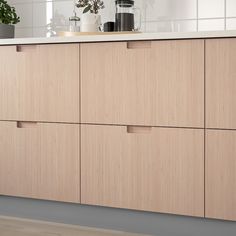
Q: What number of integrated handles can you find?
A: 4